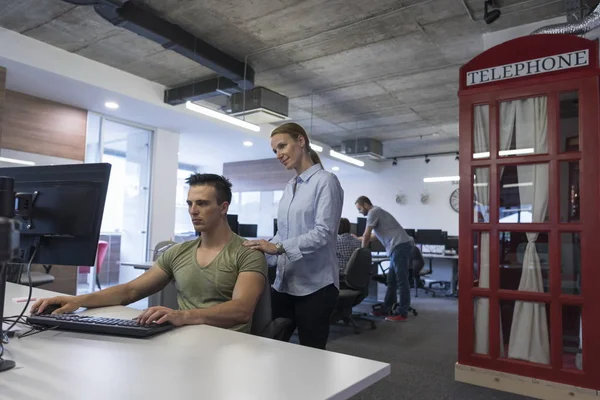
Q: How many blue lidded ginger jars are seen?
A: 0